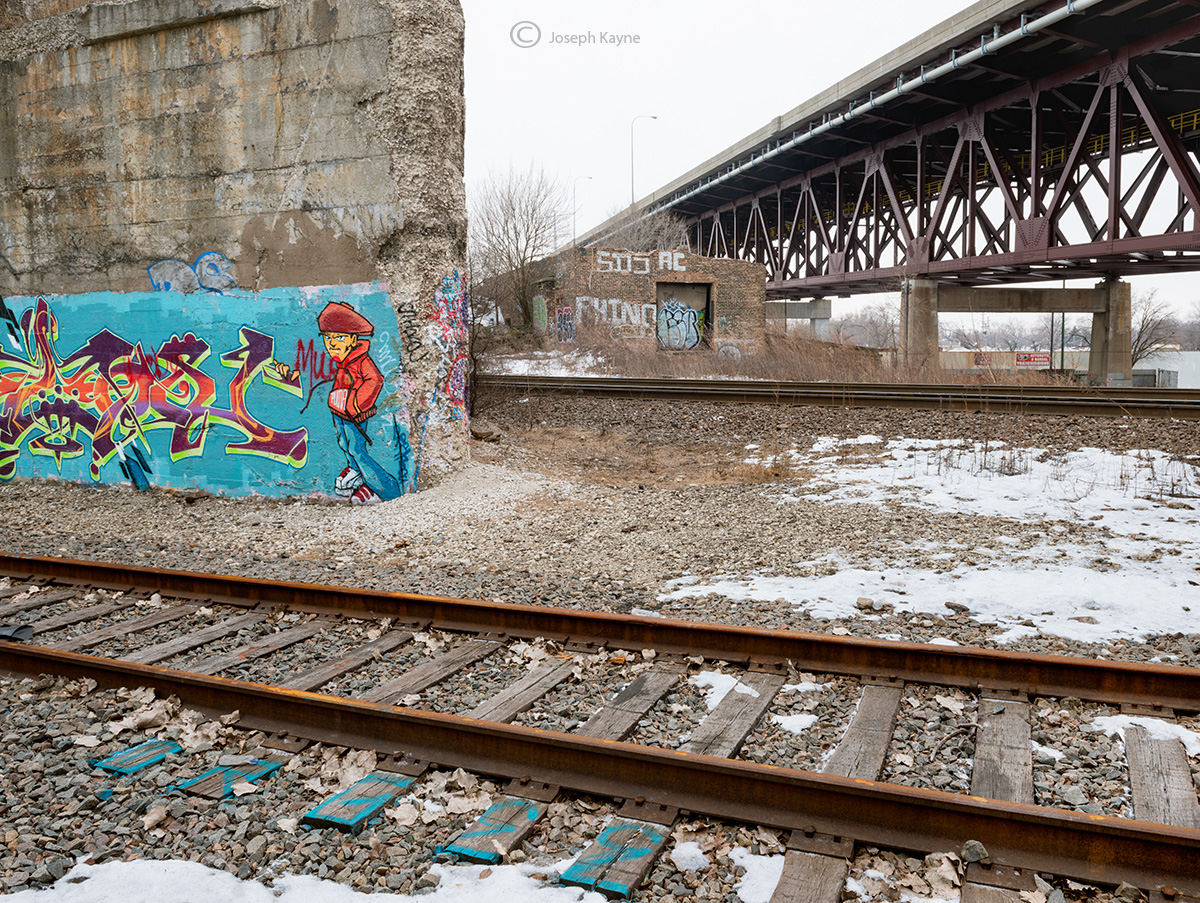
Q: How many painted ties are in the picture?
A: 5